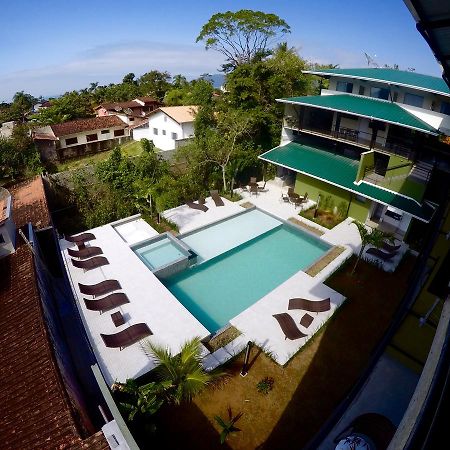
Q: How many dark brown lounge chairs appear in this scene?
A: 12